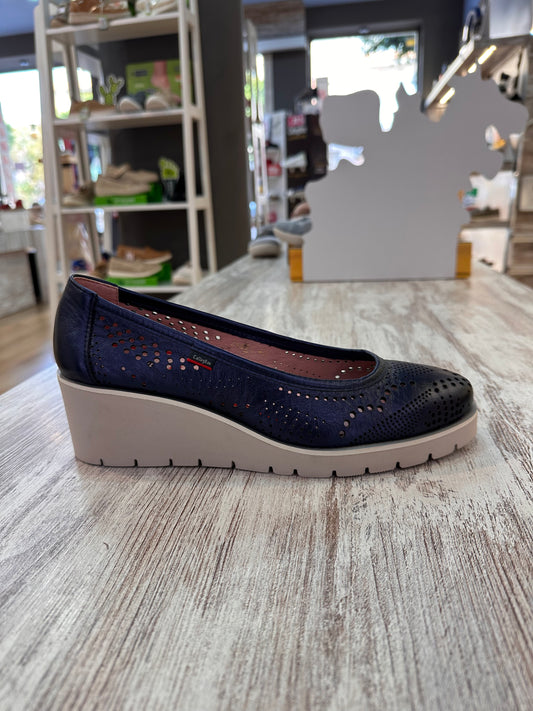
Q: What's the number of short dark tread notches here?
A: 12